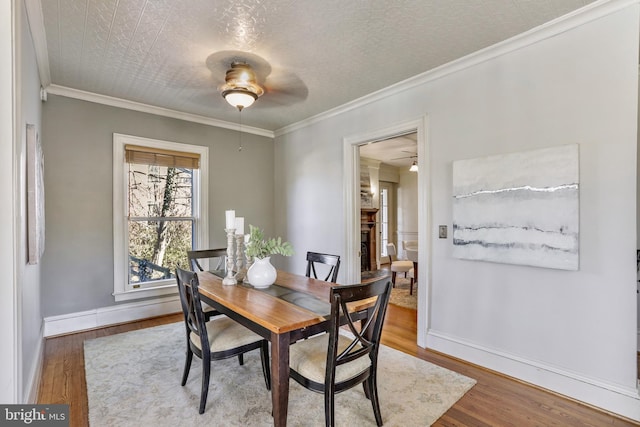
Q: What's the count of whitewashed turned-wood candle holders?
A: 3